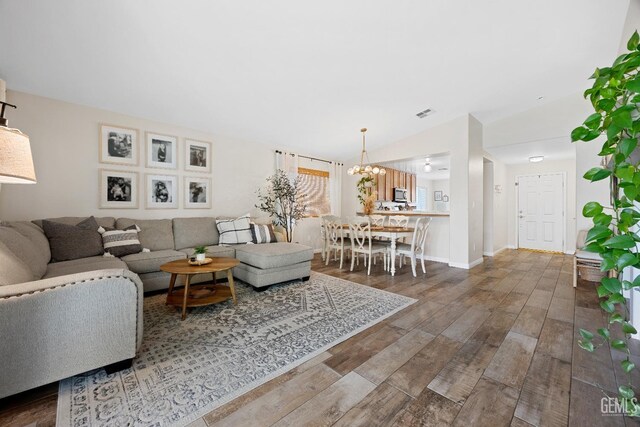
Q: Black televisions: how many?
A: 0